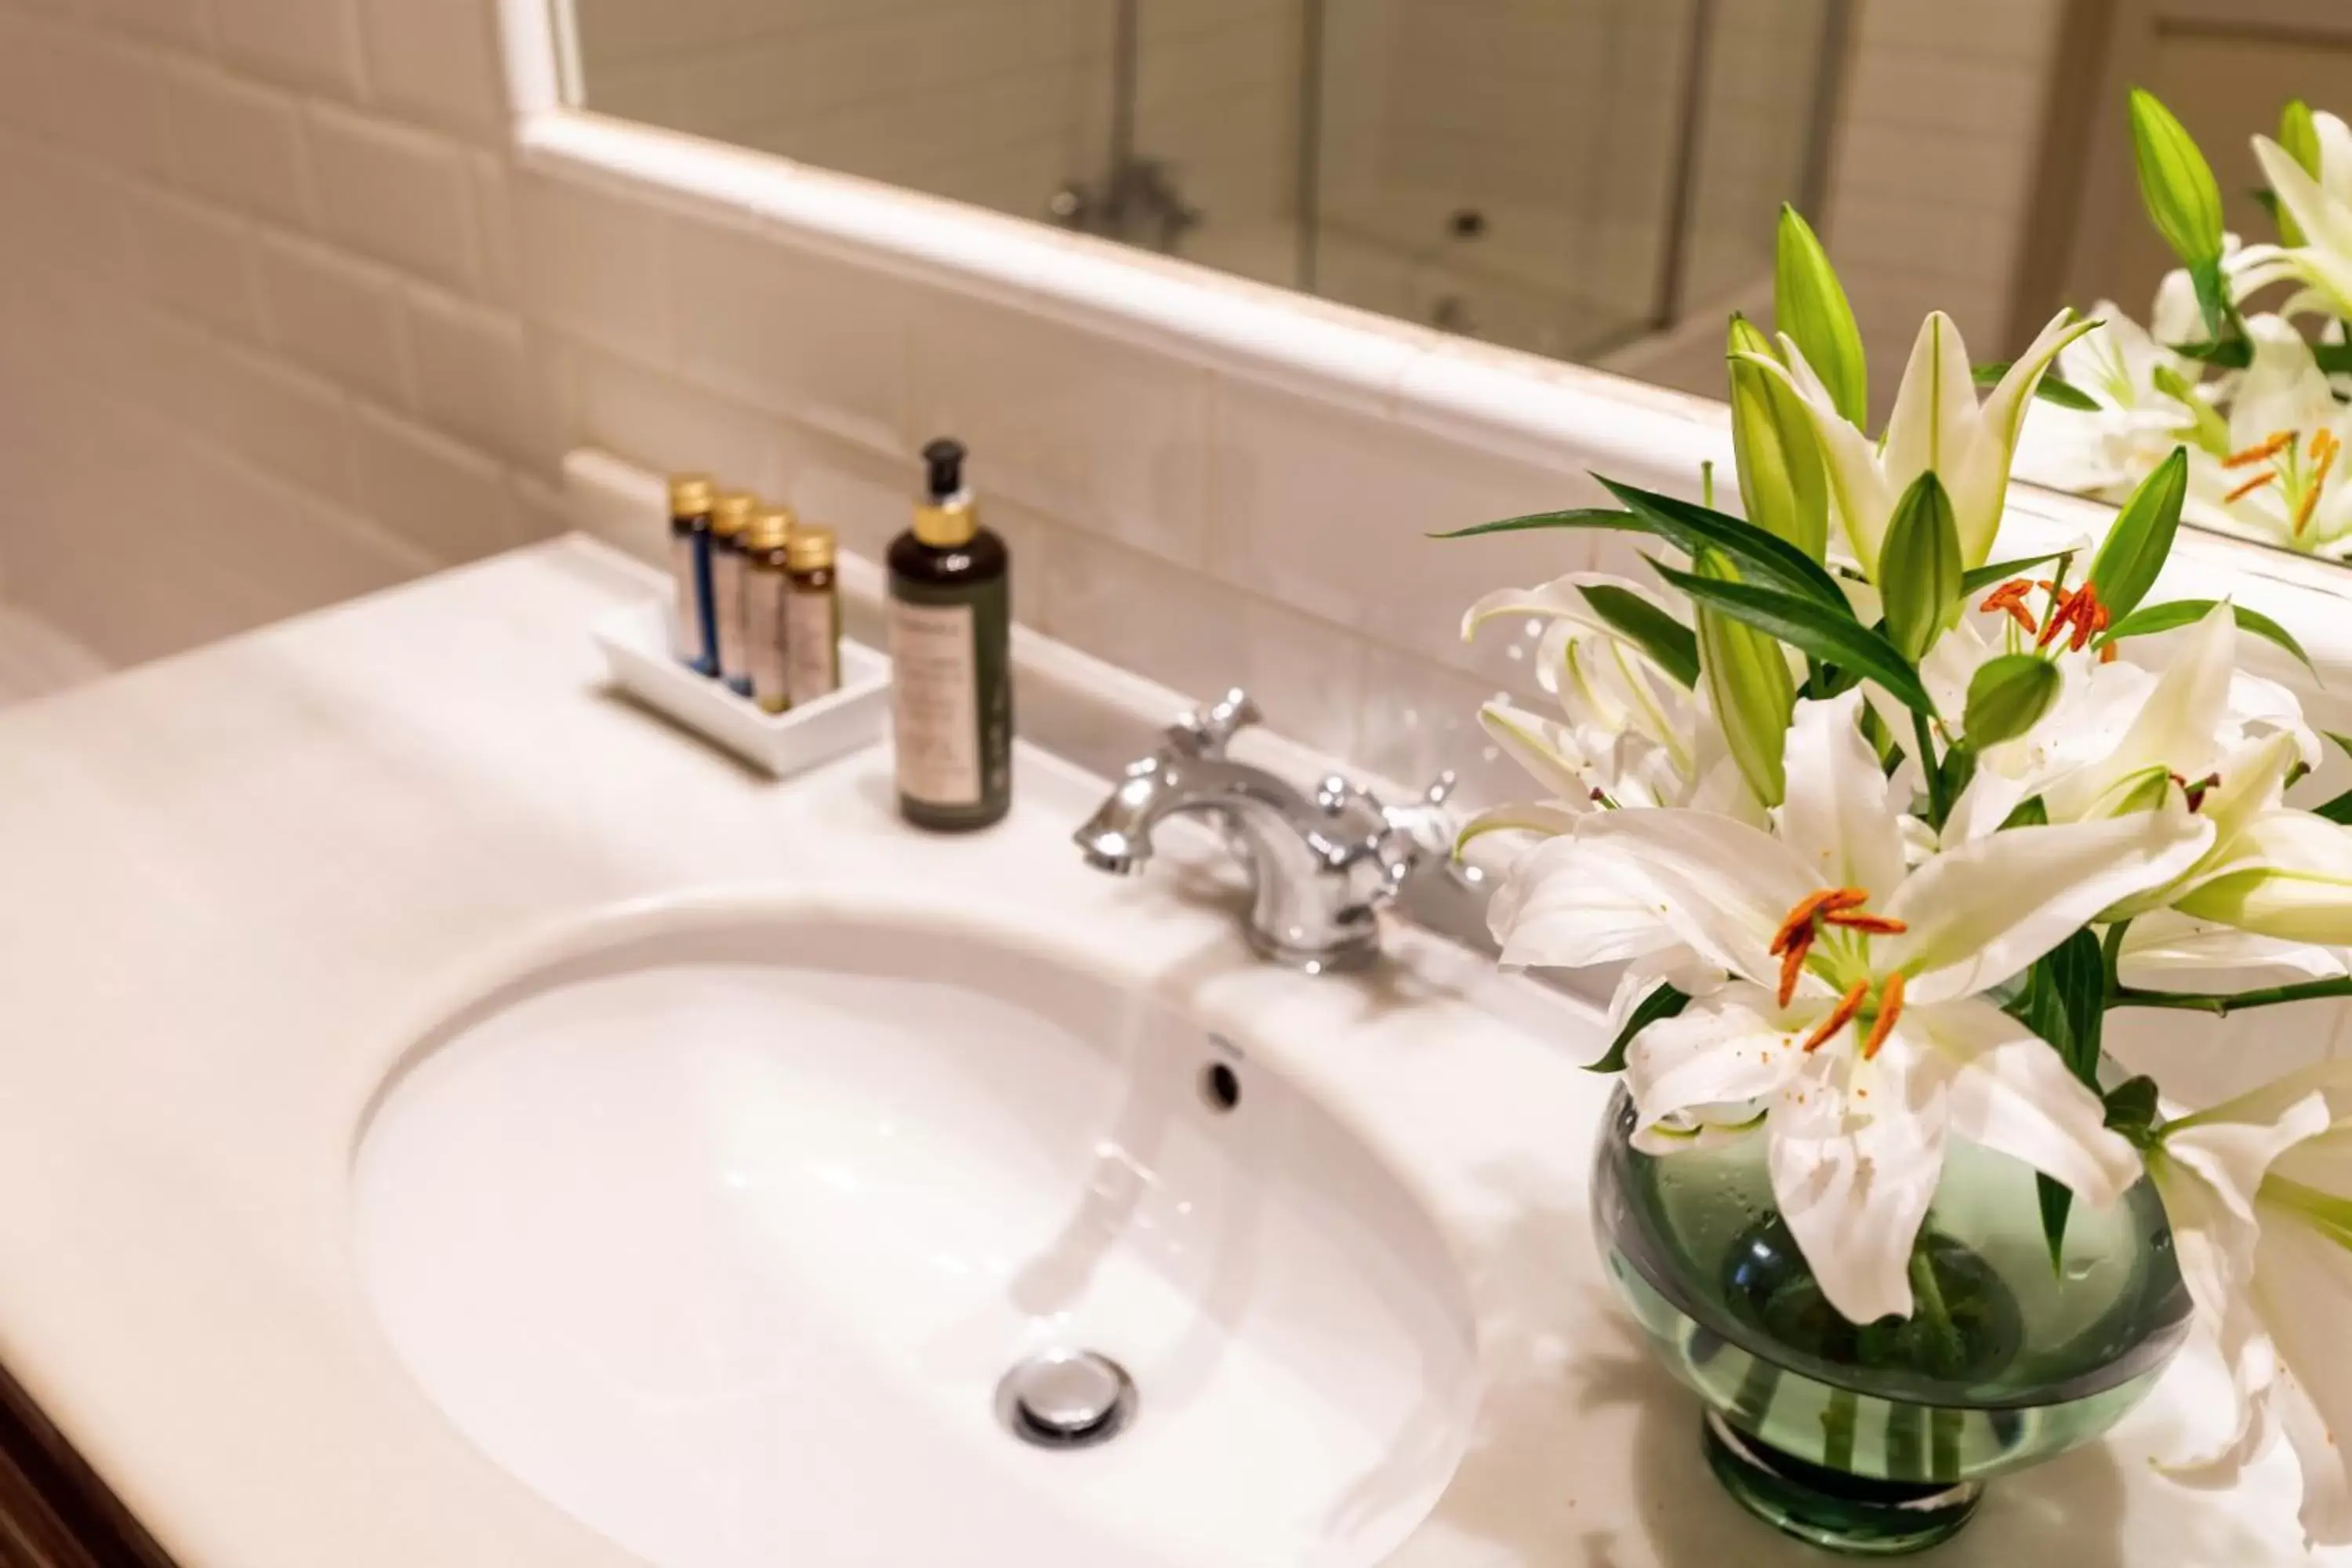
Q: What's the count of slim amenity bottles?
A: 4